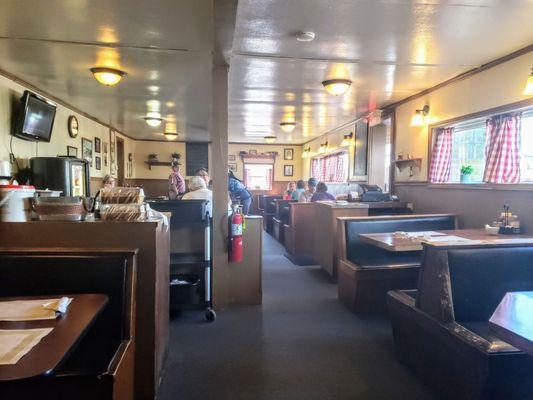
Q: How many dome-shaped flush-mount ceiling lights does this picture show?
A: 6